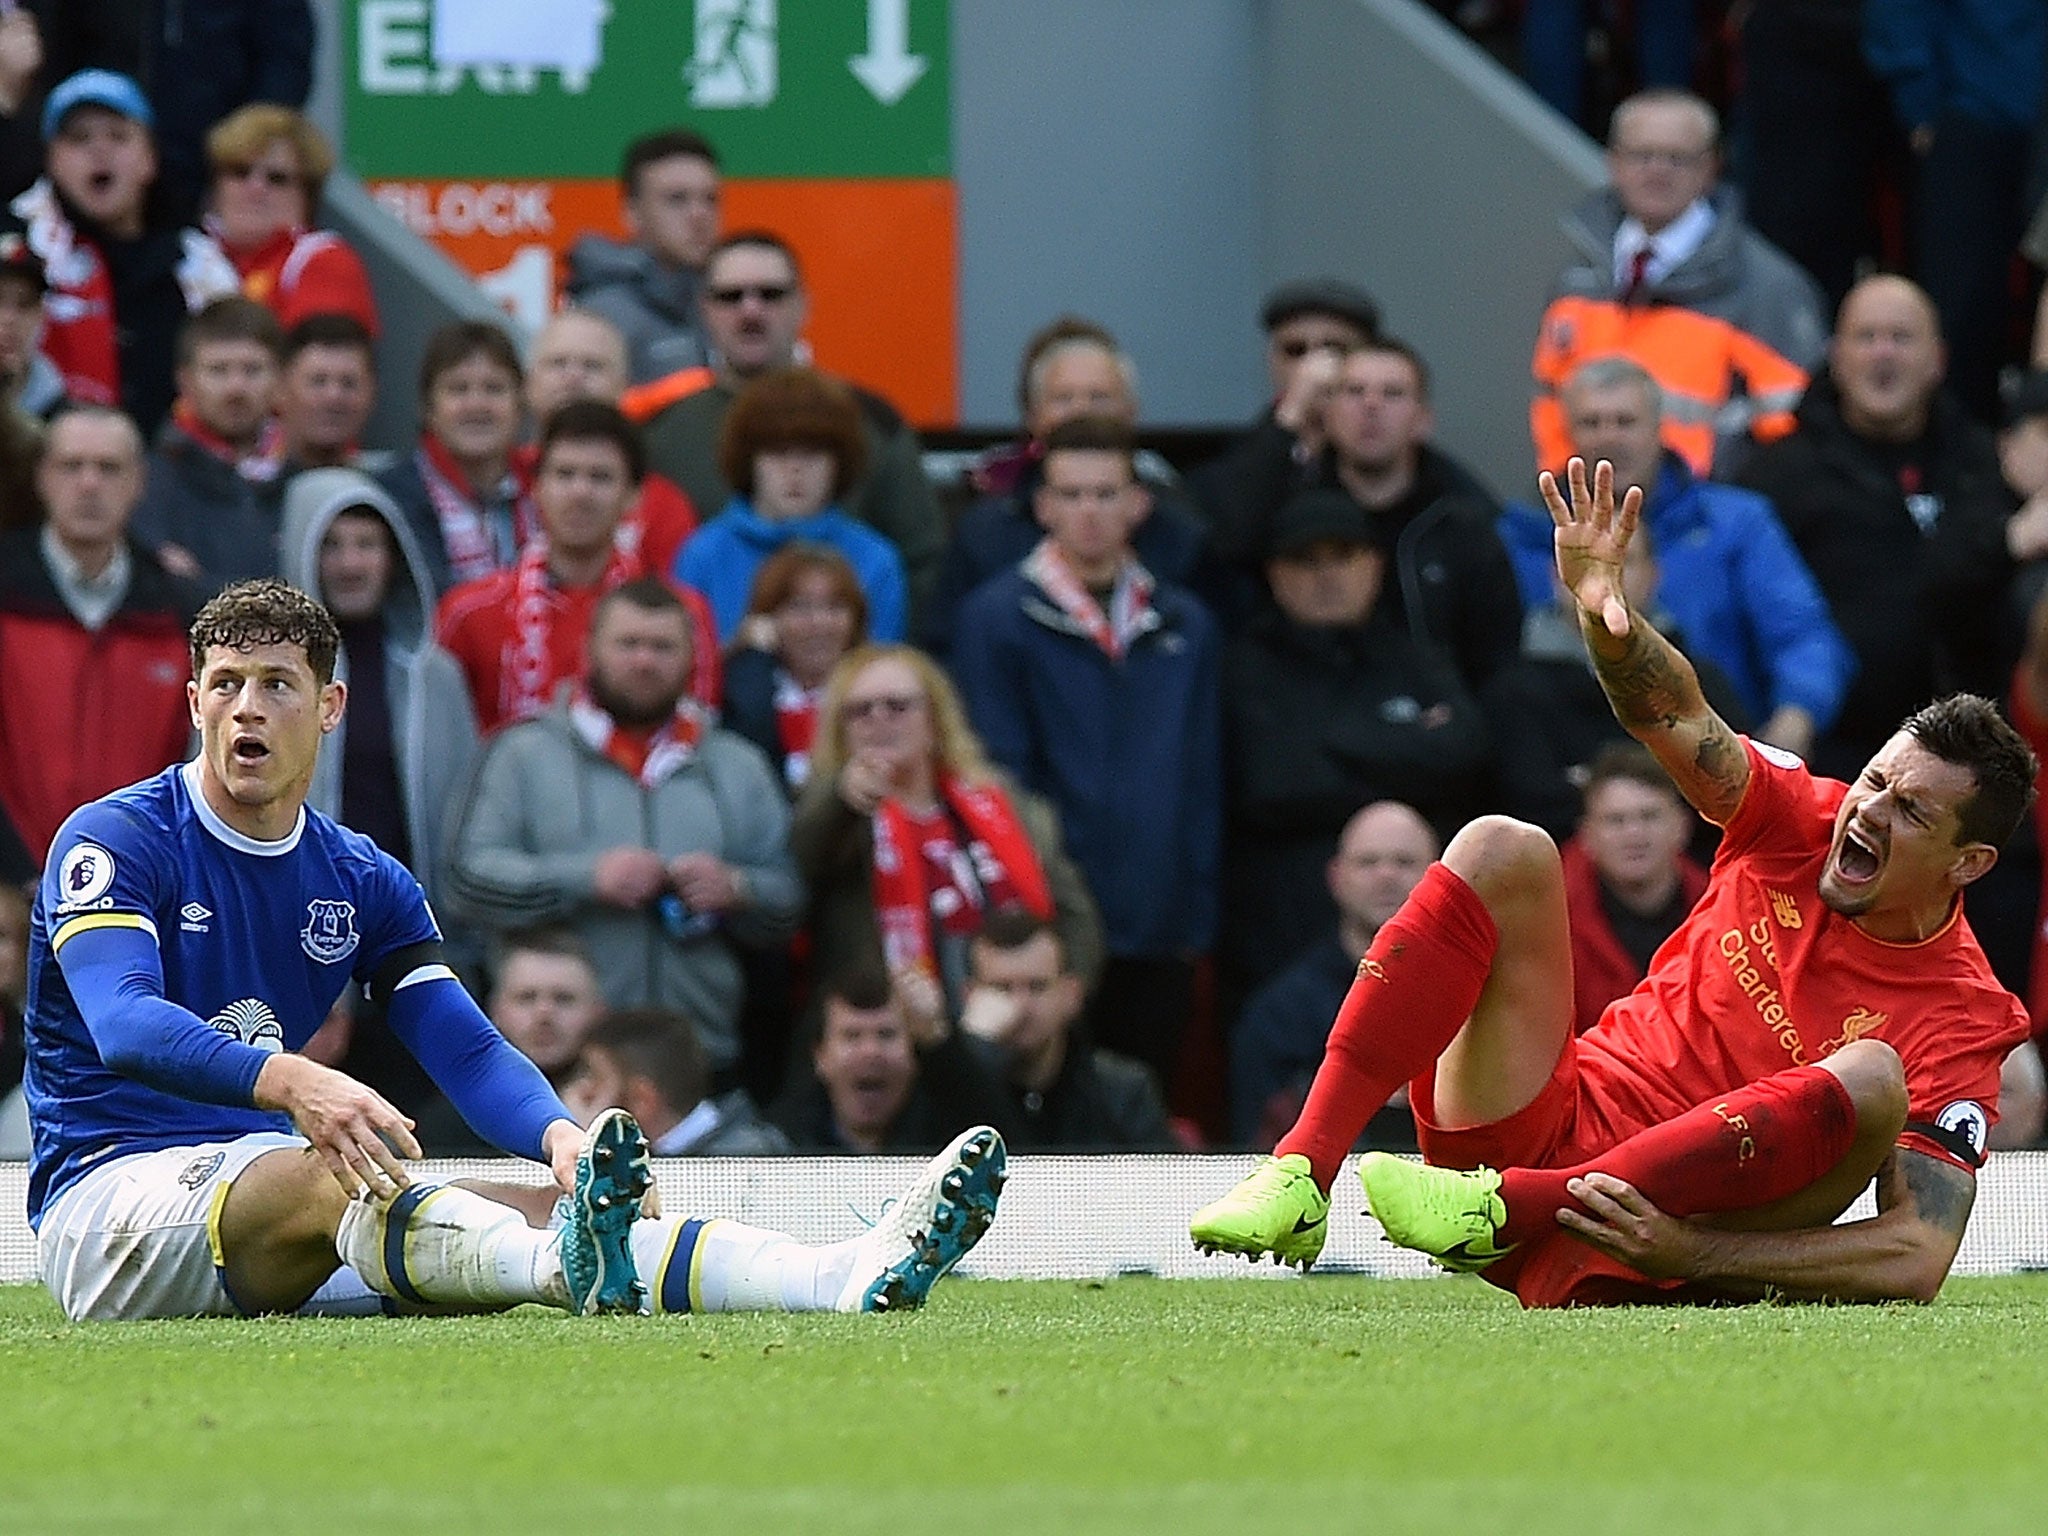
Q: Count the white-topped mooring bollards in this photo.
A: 0